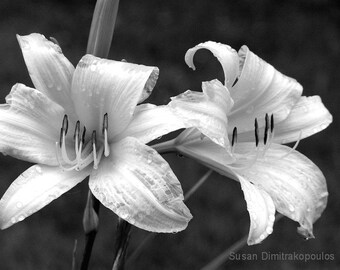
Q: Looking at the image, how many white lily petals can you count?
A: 12